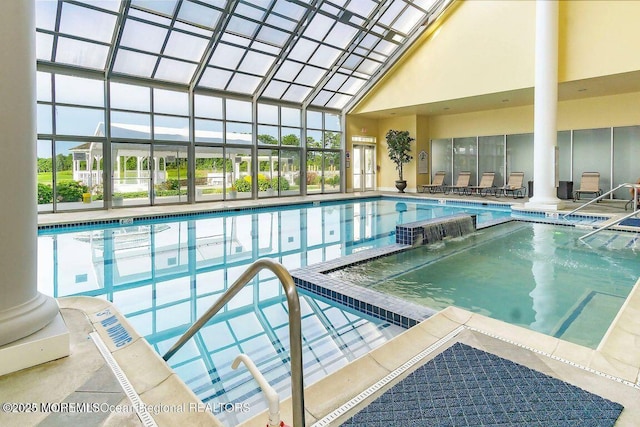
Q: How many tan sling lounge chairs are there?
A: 5